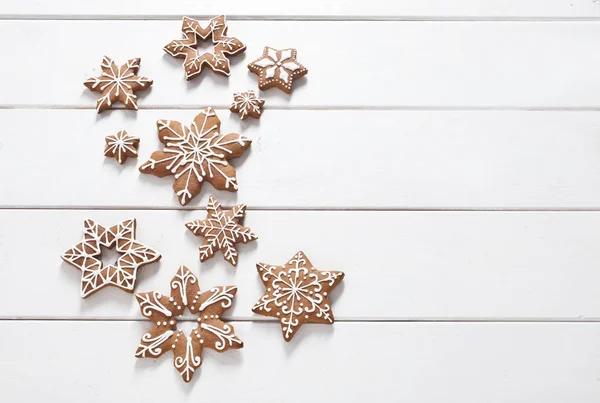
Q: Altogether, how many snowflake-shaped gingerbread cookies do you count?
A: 10